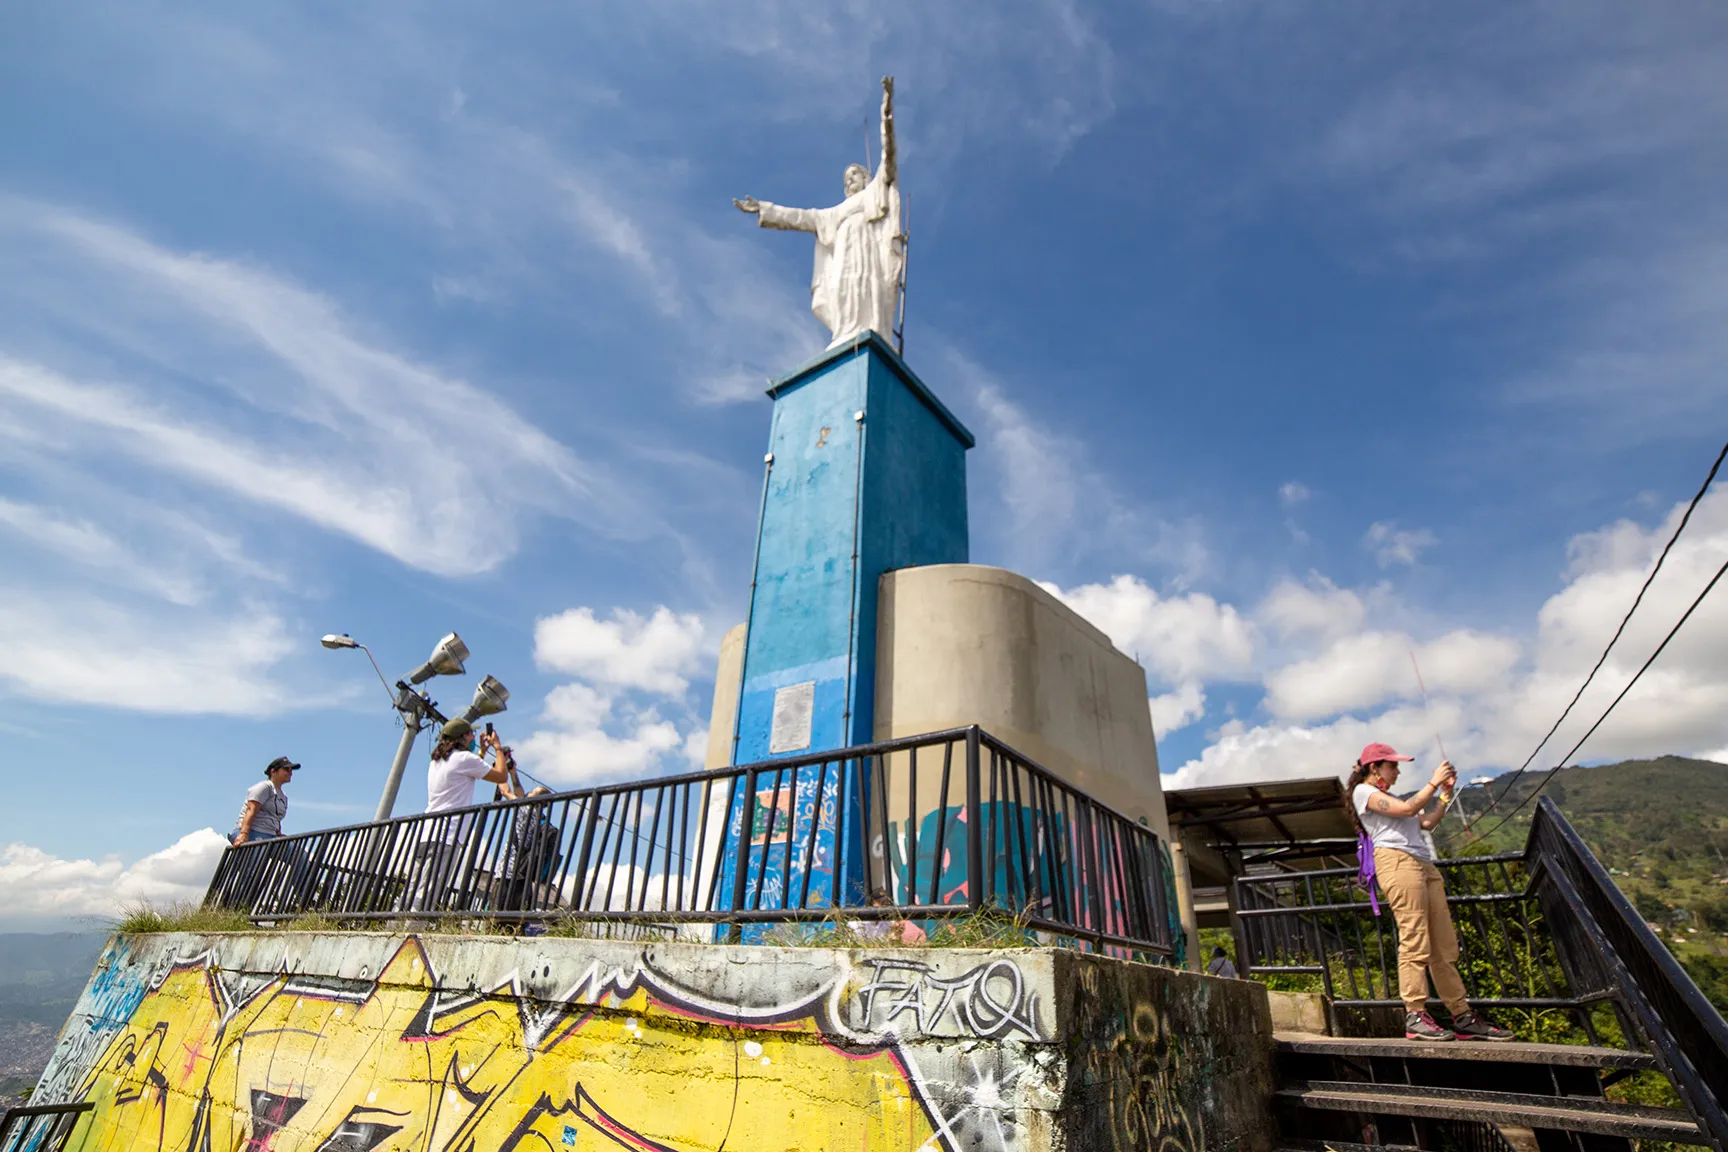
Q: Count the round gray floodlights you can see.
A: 2